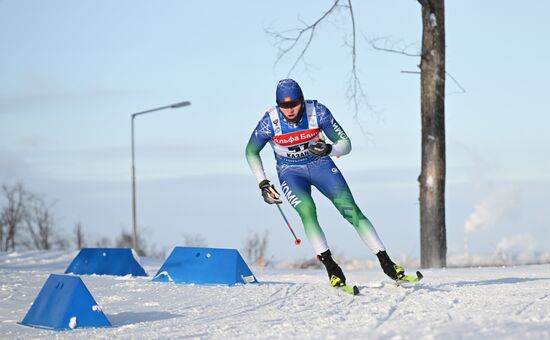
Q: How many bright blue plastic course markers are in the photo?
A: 3